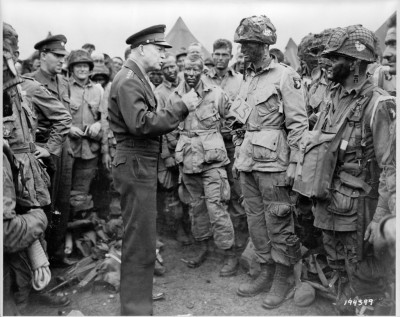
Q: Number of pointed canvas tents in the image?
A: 3